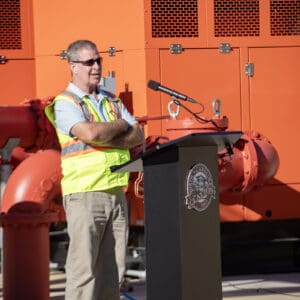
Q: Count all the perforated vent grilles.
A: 4